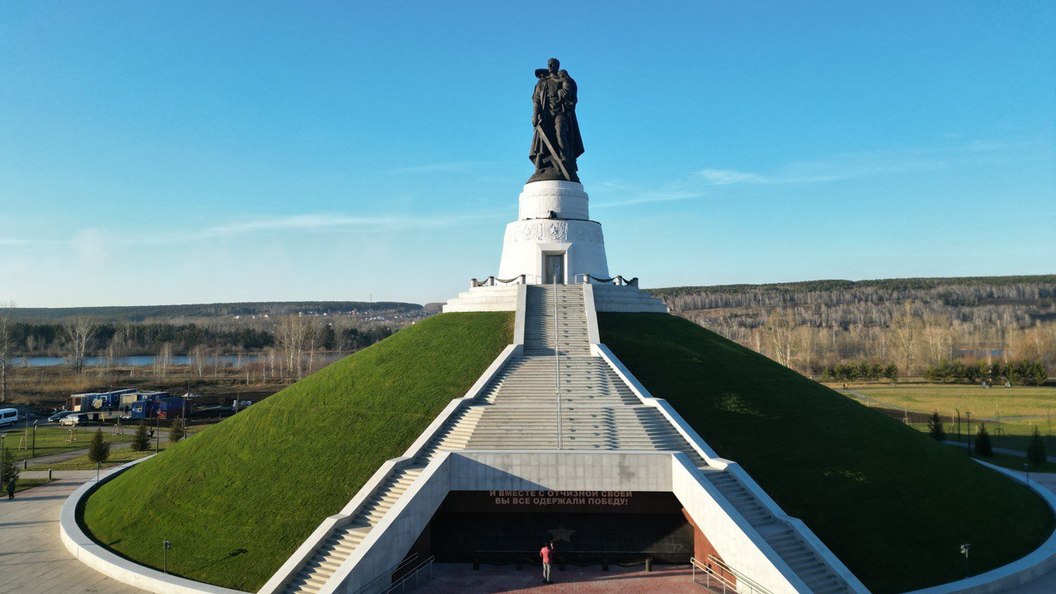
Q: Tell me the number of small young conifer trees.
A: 7